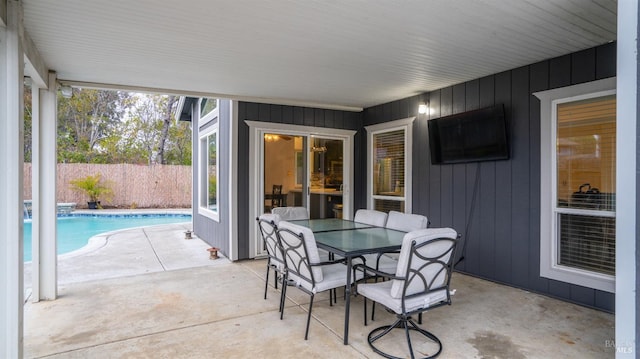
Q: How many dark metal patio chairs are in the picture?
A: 6